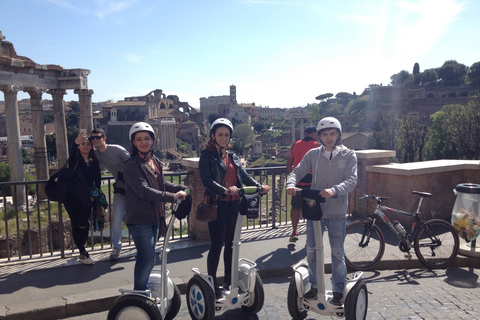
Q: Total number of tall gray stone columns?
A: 4